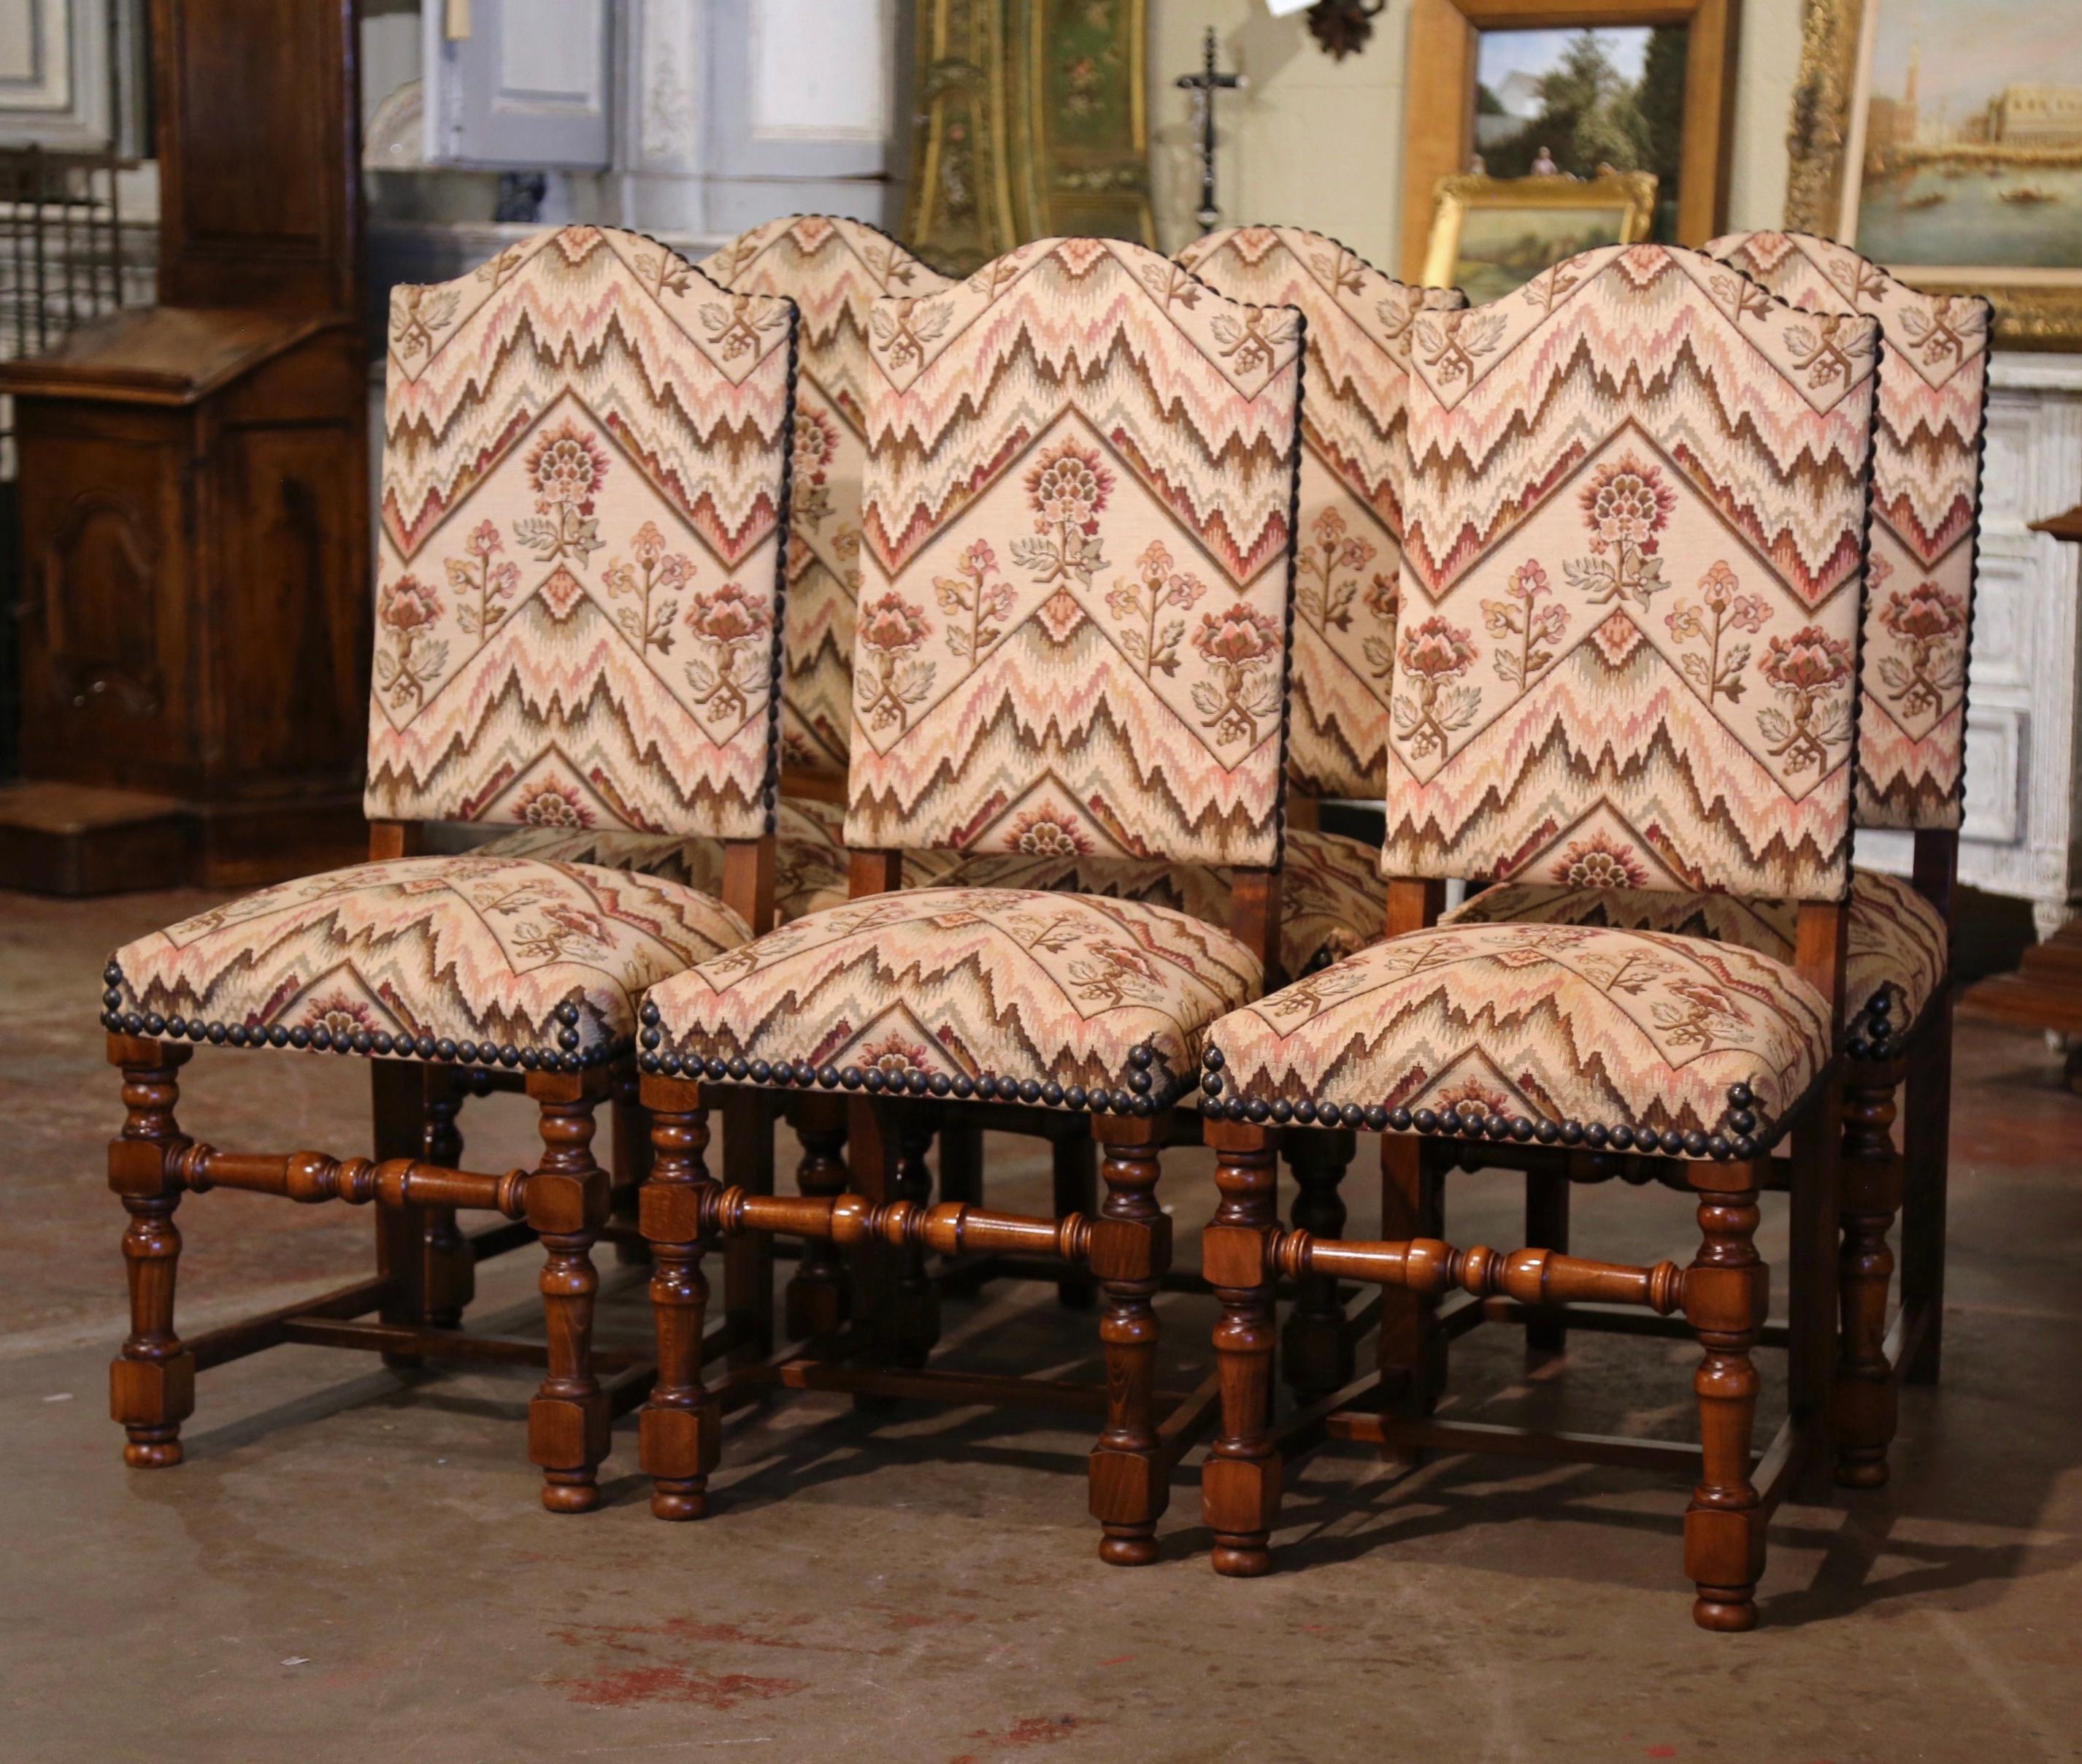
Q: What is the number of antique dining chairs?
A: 6